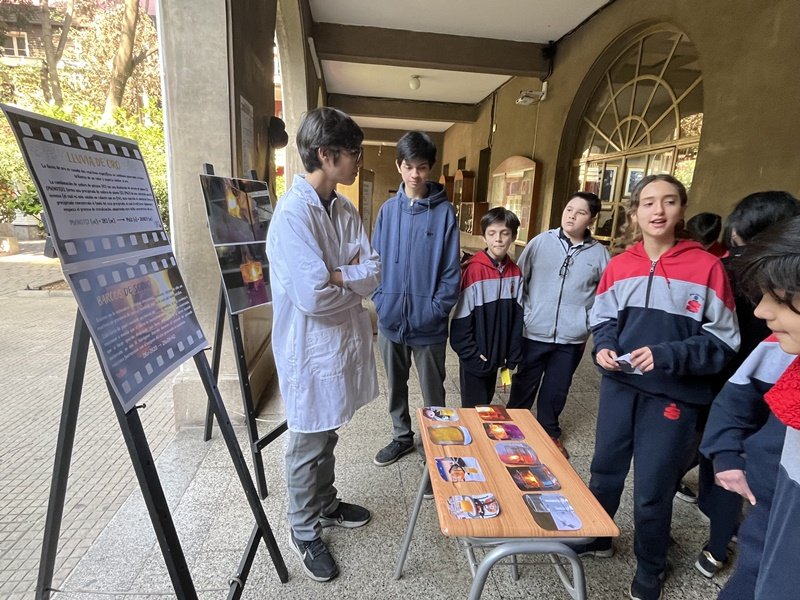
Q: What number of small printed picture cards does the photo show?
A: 9